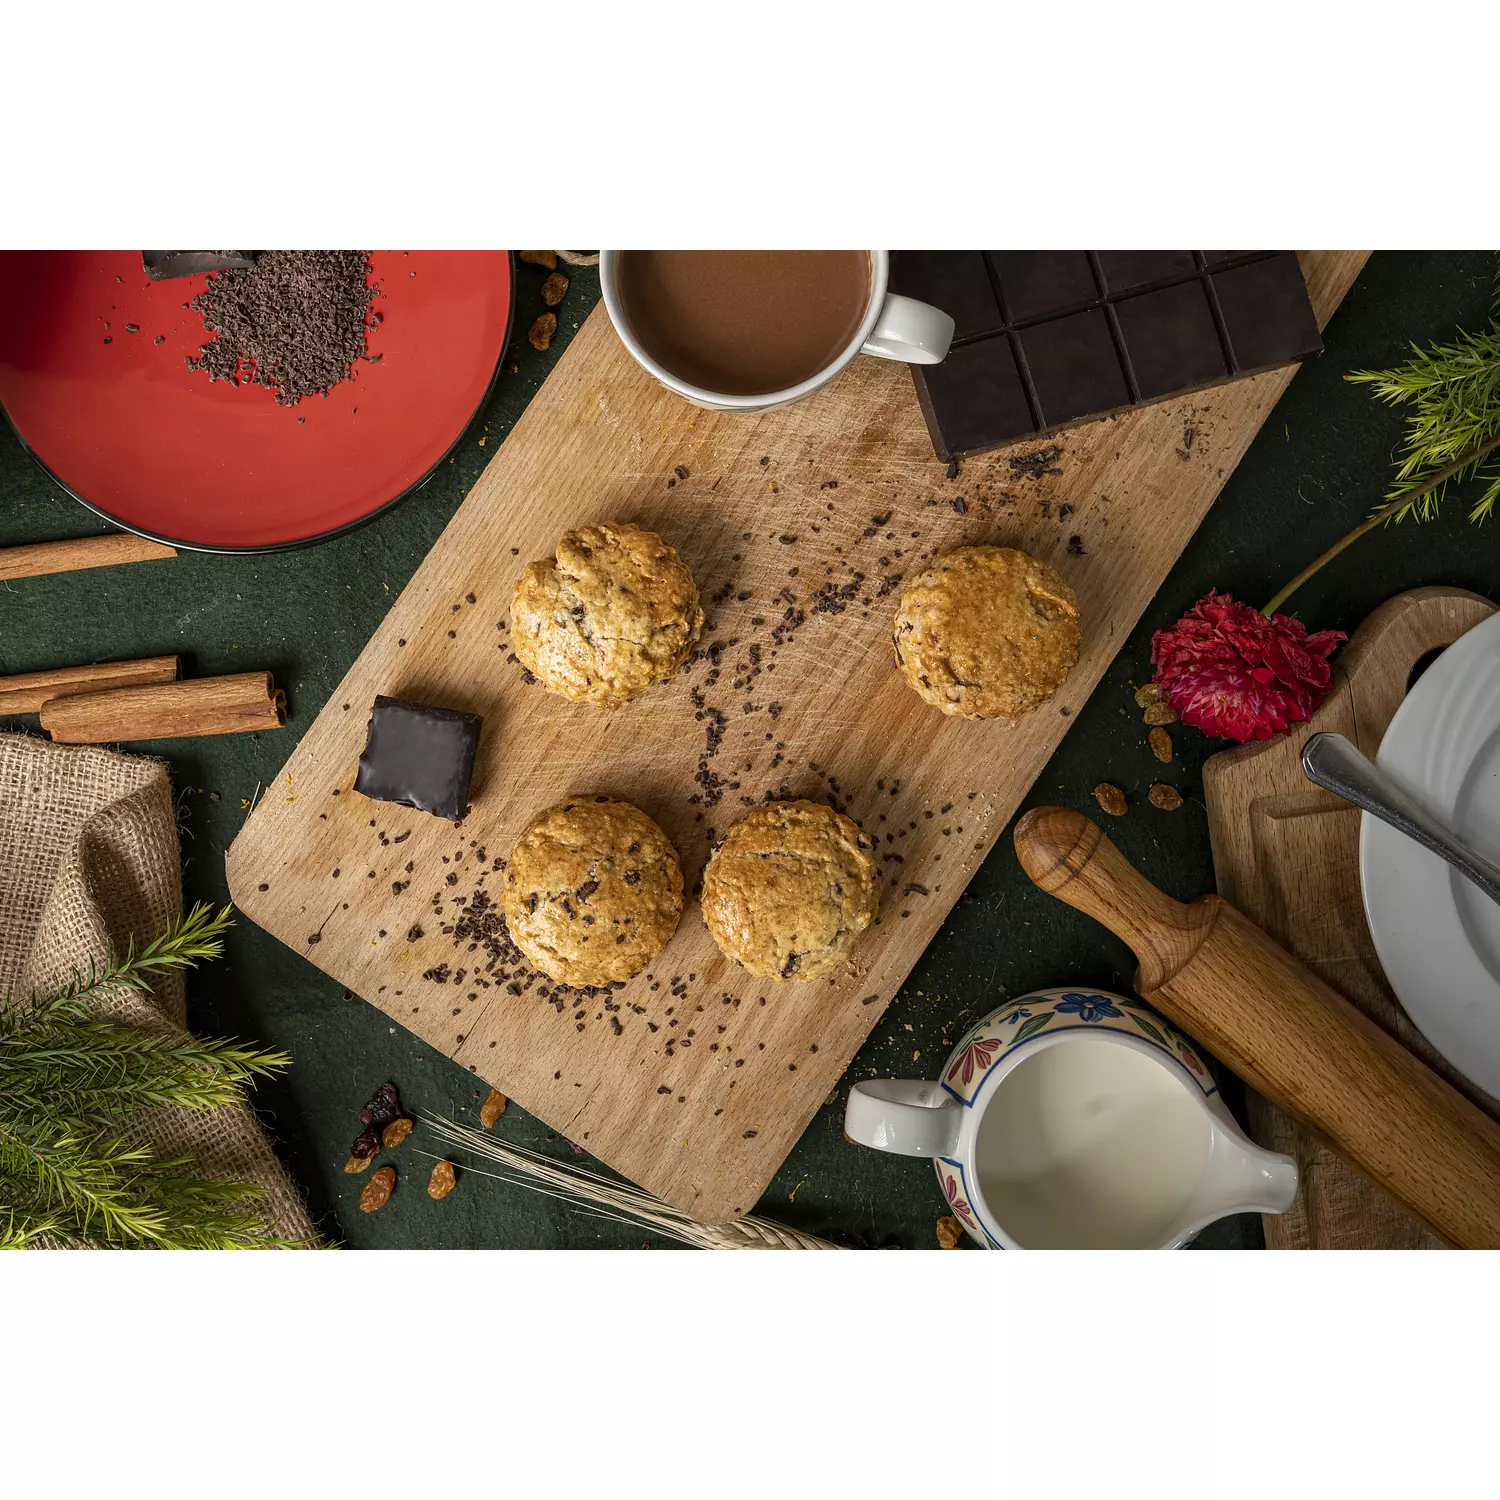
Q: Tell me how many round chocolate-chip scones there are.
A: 4